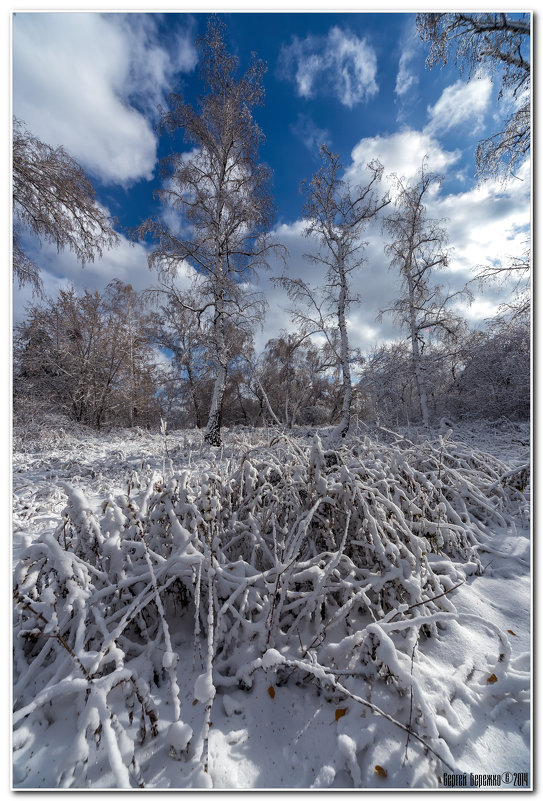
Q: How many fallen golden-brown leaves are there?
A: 5